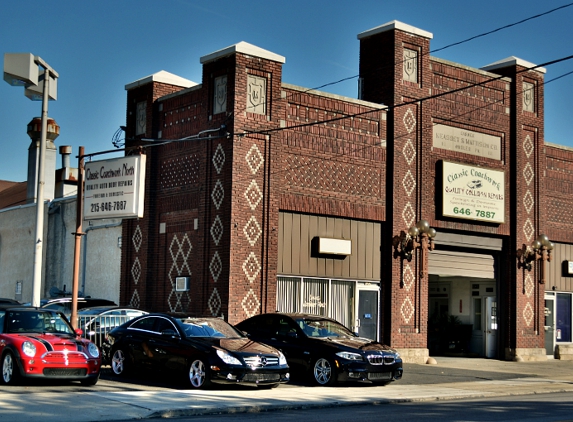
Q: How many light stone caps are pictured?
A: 4